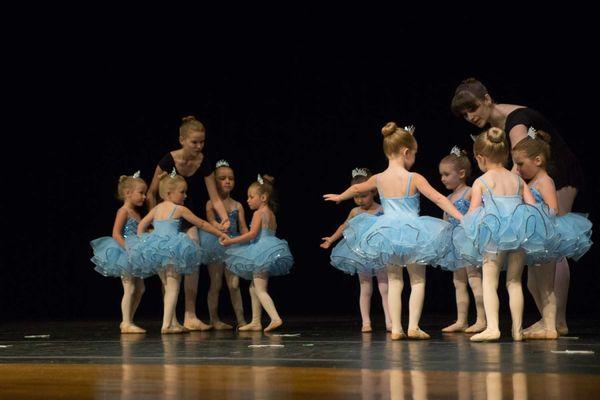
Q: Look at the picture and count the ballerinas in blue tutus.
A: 9